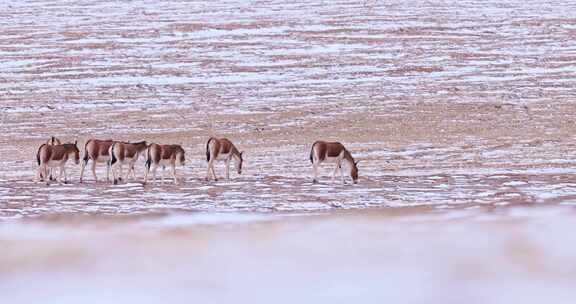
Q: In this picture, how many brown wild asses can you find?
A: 7